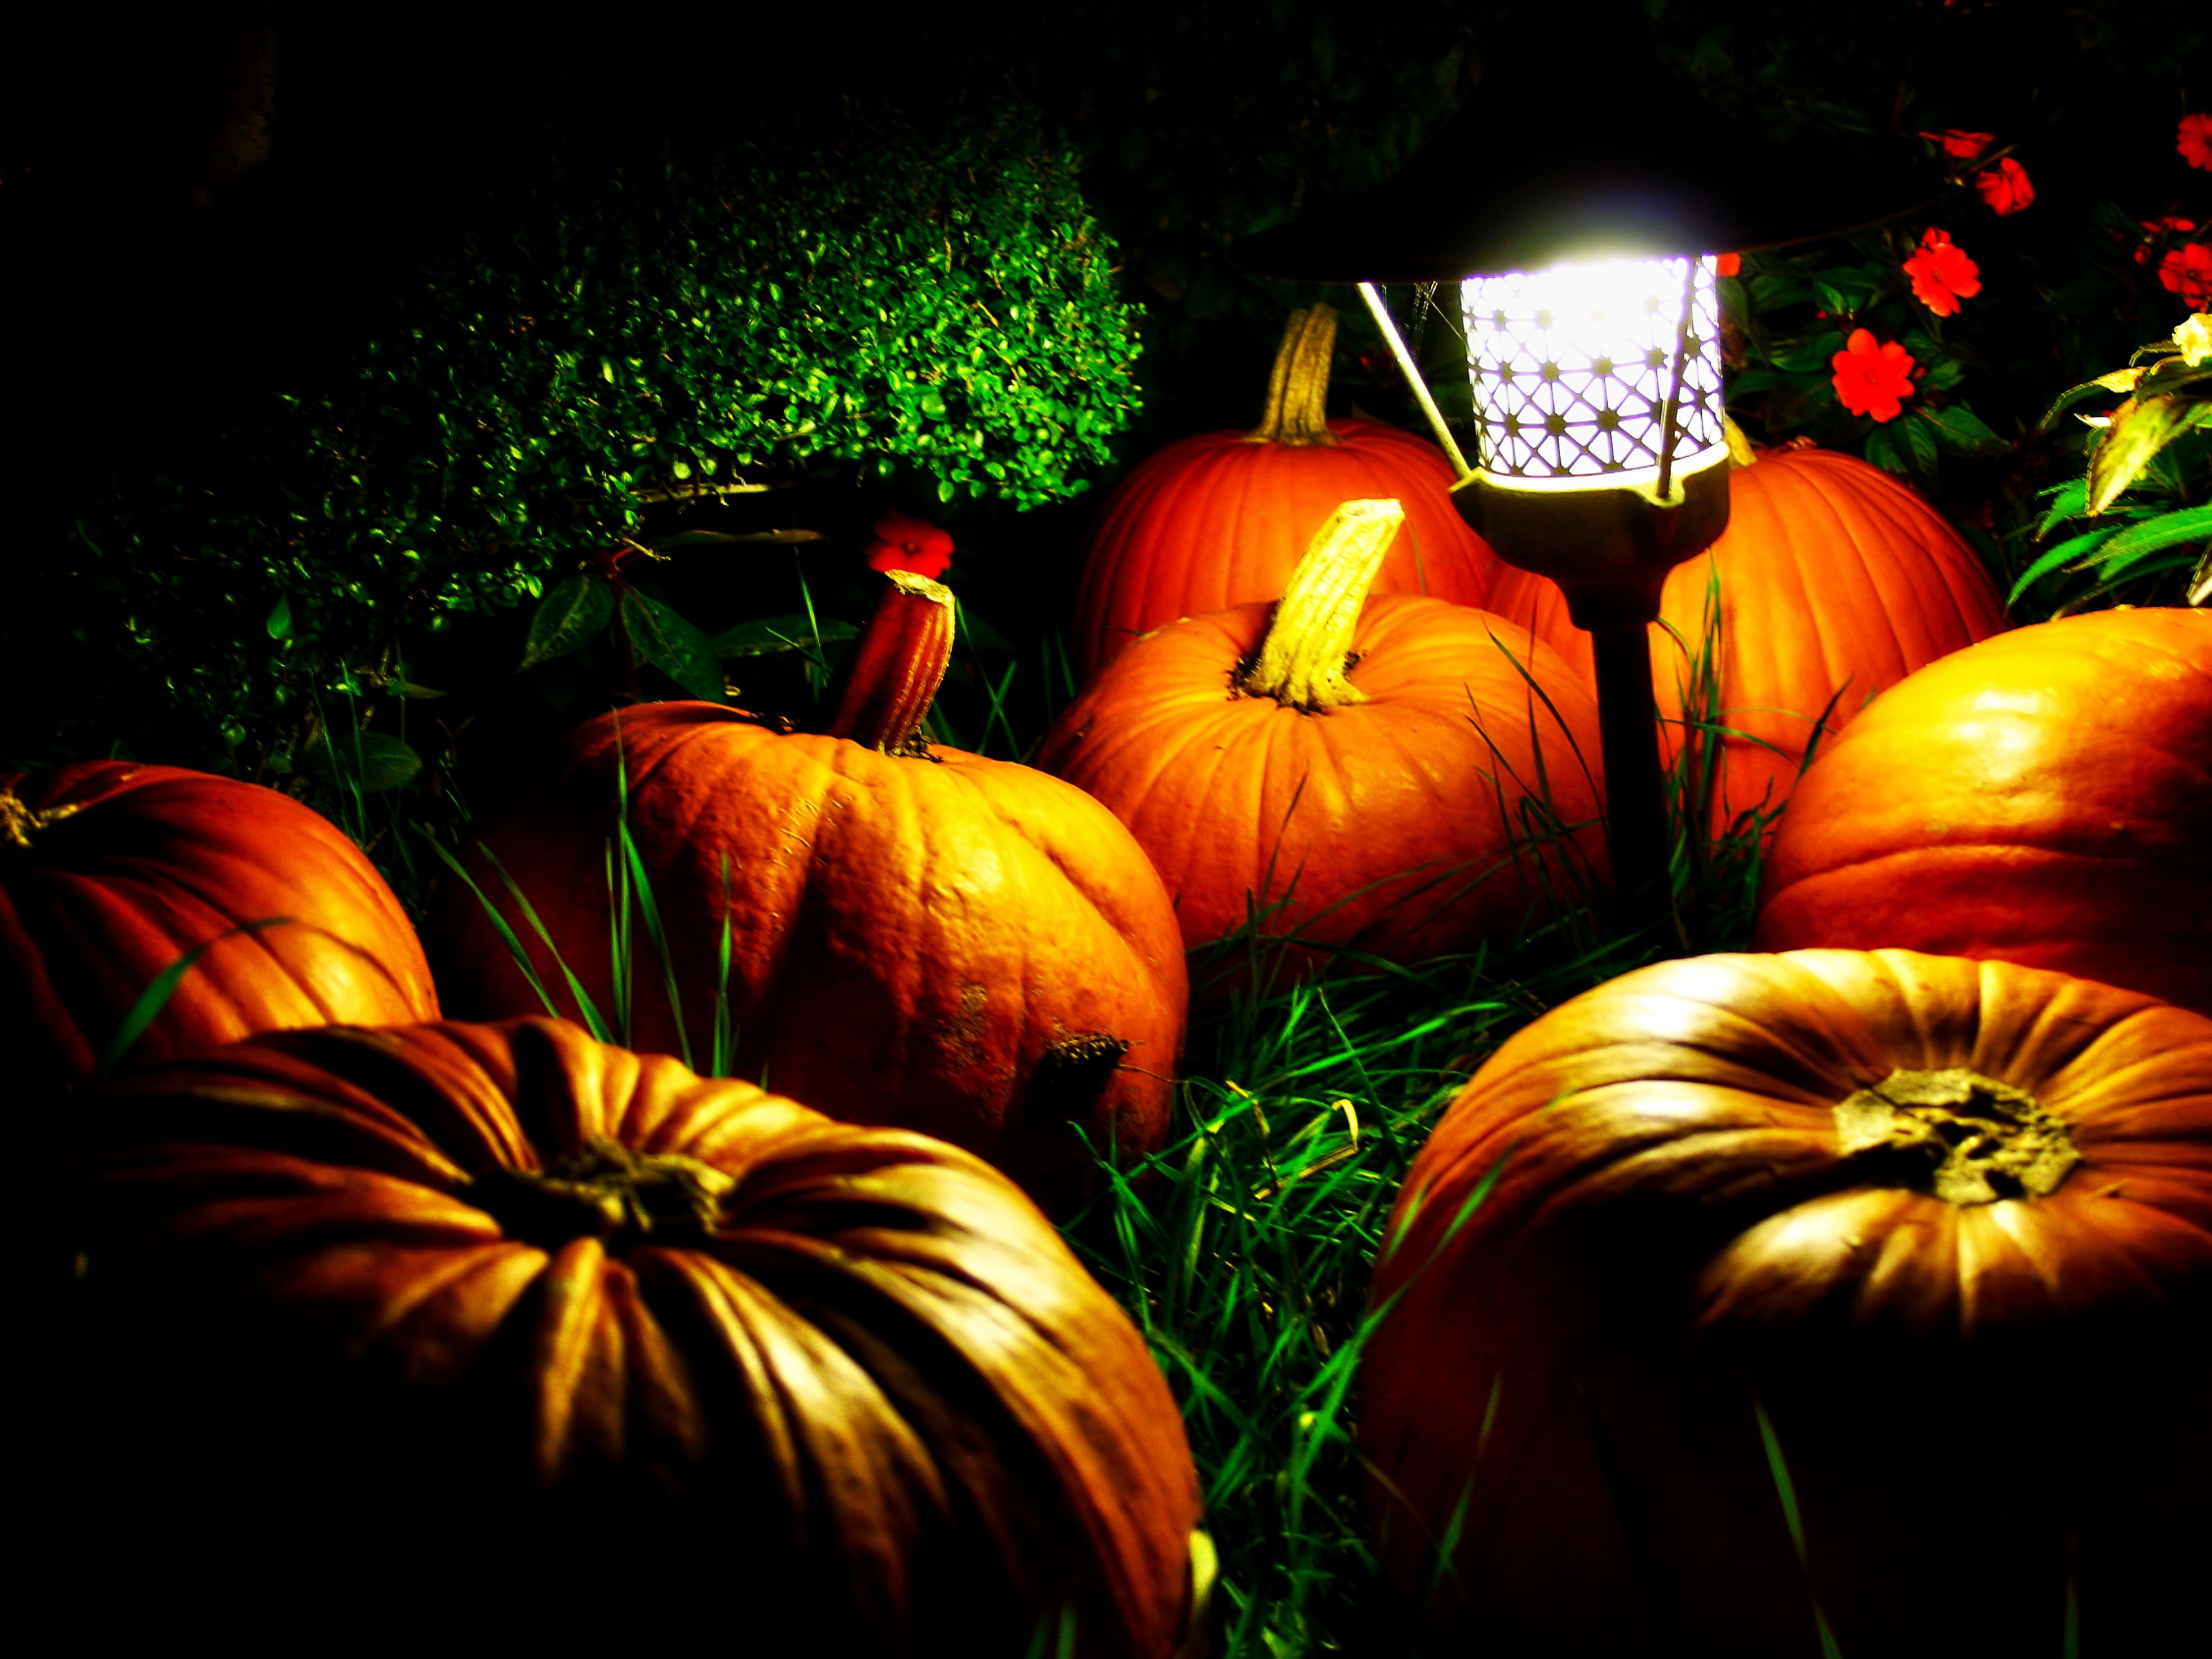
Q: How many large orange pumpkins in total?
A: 8